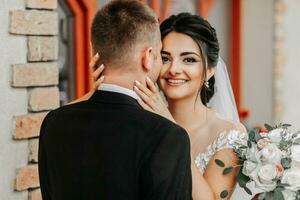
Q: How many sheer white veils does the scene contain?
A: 1